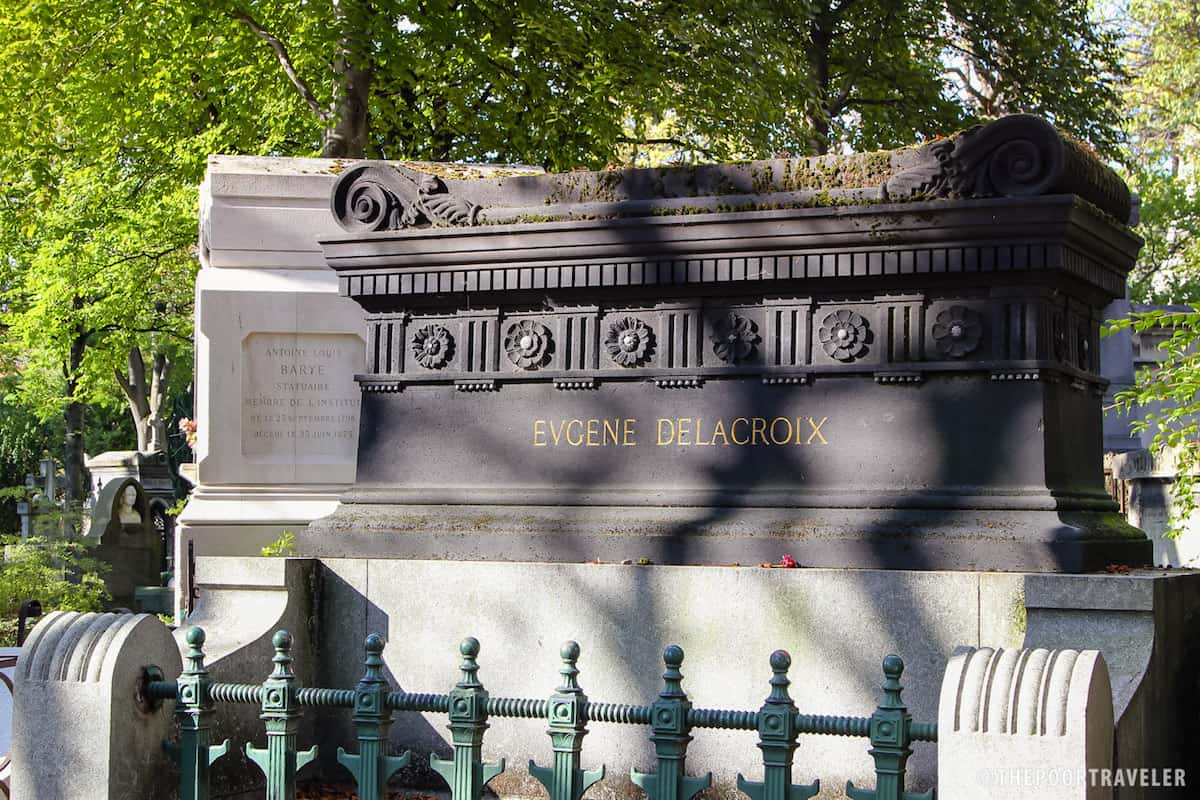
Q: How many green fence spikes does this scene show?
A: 8